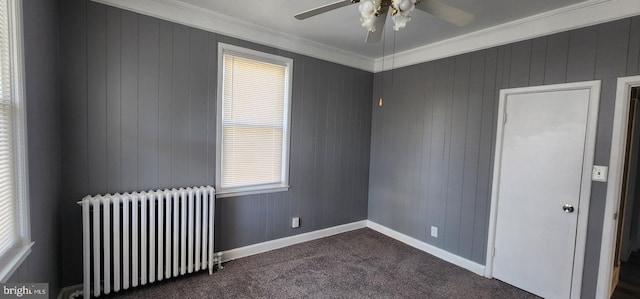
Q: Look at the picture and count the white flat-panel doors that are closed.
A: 1